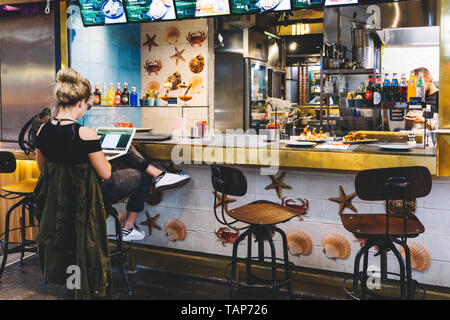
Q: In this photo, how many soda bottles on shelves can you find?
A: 13